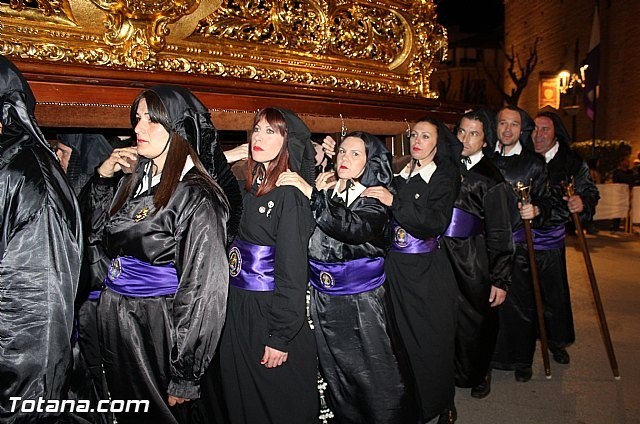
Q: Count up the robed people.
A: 8